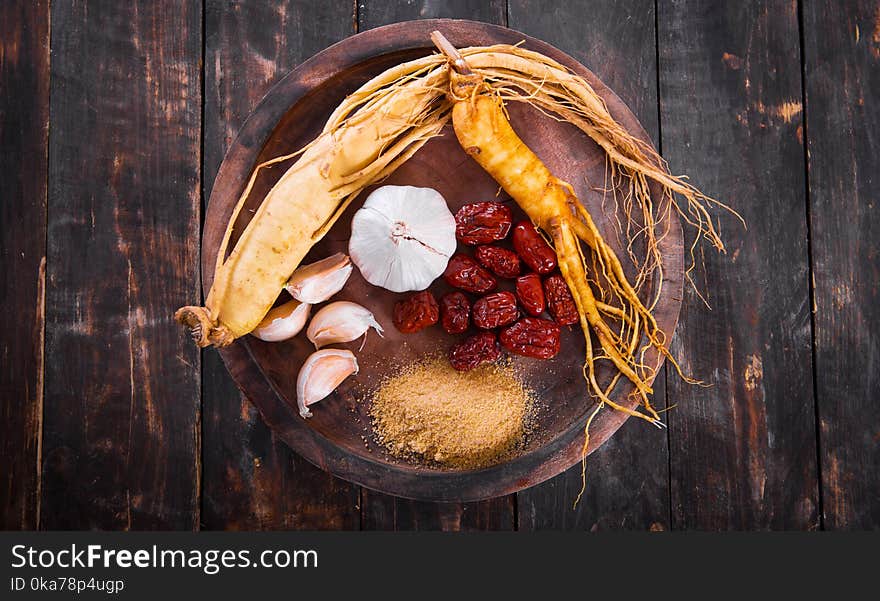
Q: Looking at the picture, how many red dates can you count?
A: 11